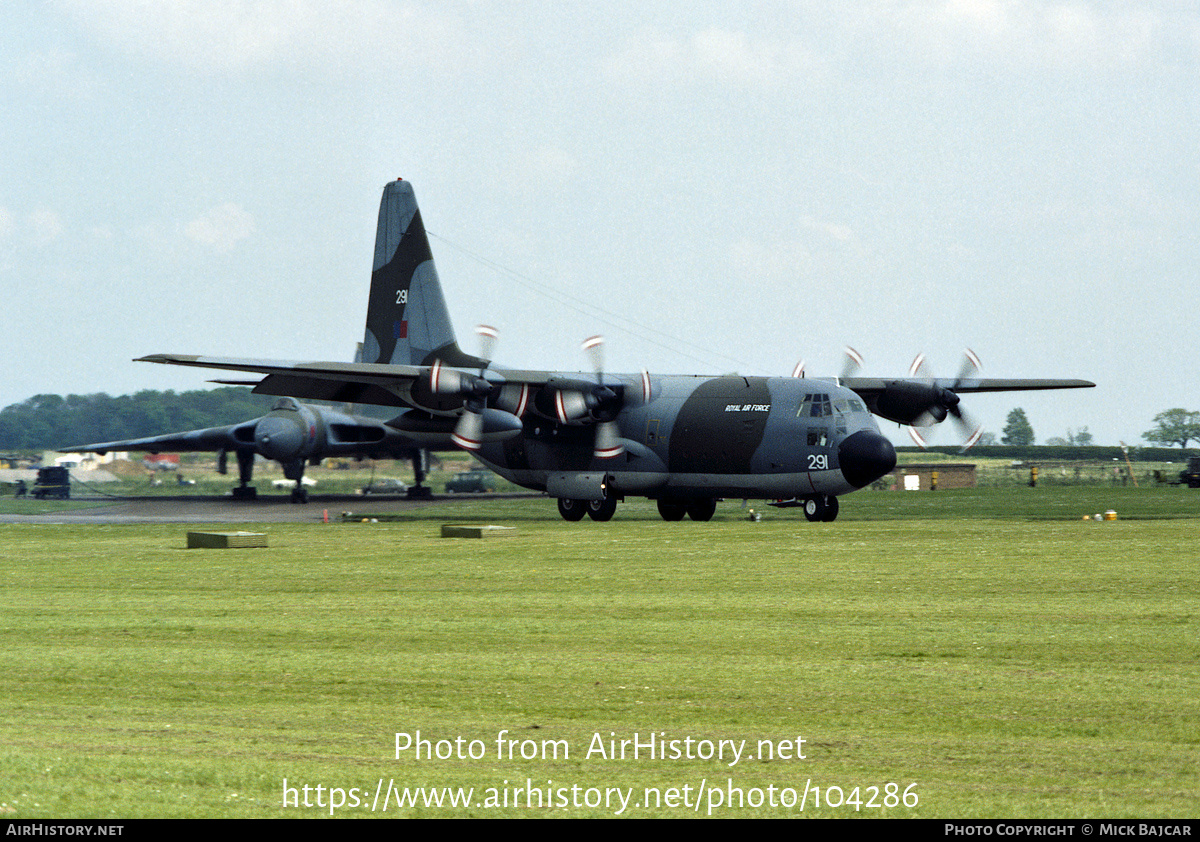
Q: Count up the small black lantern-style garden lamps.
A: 0